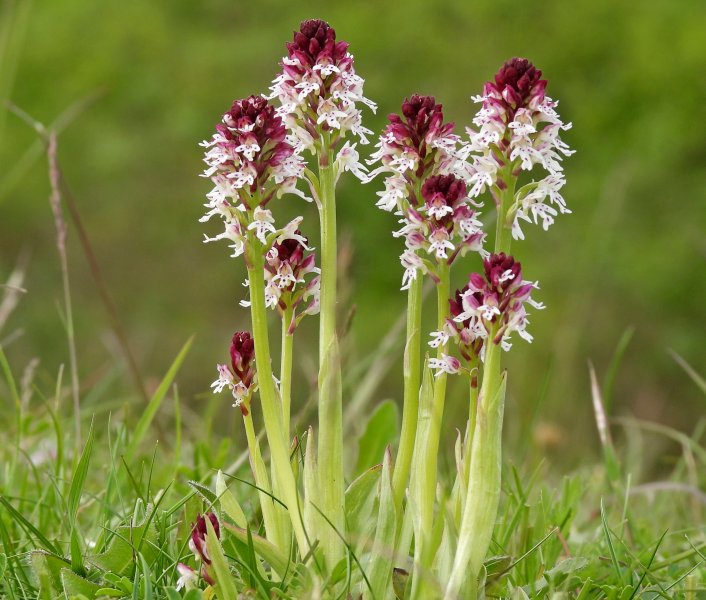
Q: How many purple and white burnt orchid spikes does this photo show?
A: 10